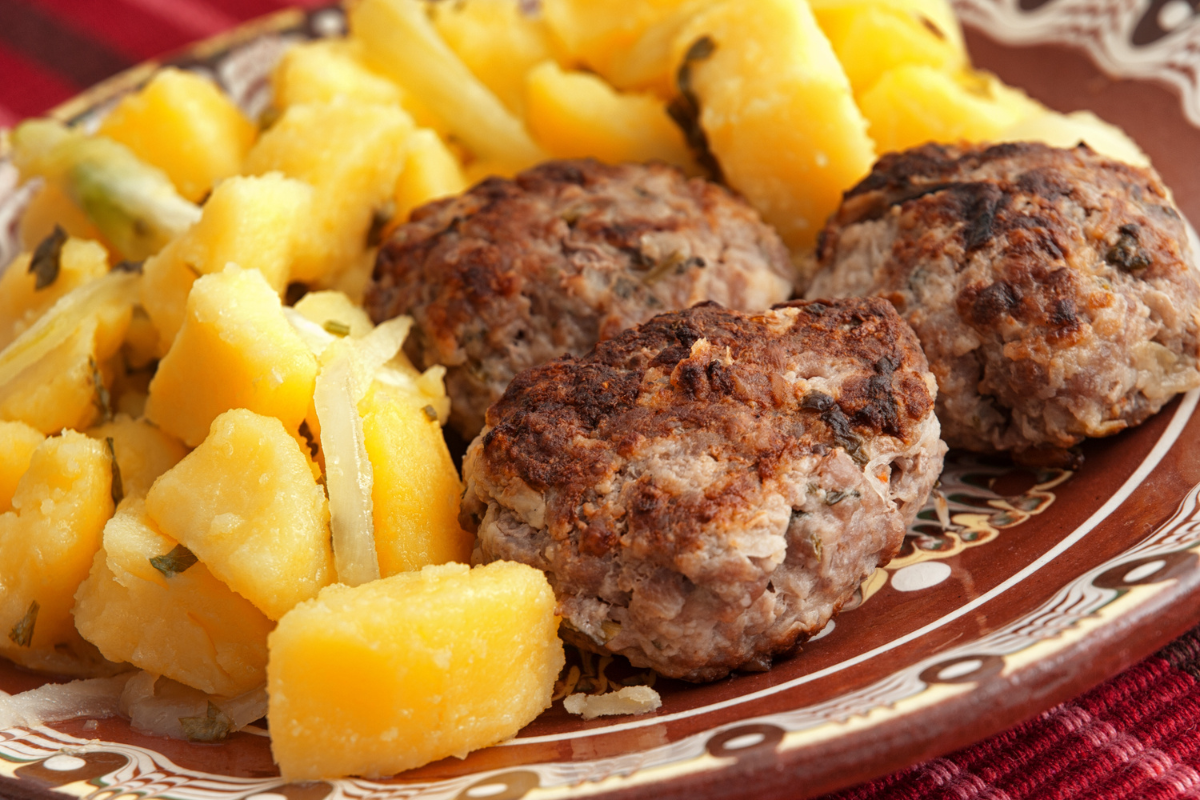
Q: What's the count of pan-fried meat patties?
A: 3